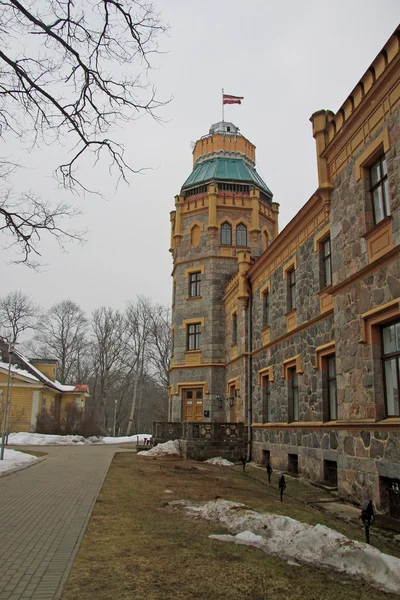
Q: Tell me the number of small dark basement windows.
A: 4